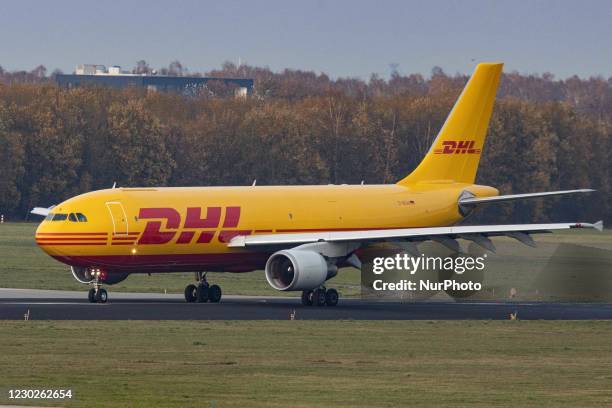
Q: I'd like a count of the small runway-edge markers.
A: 3